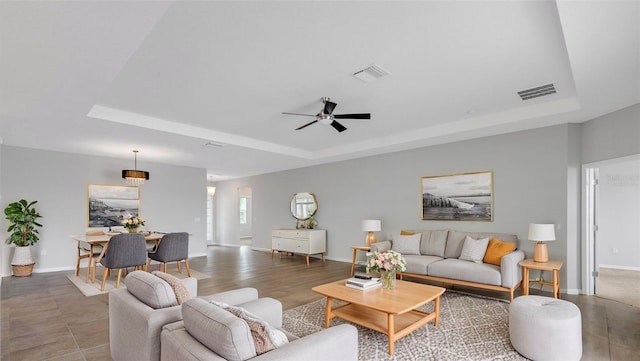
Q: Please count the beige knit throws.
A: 2